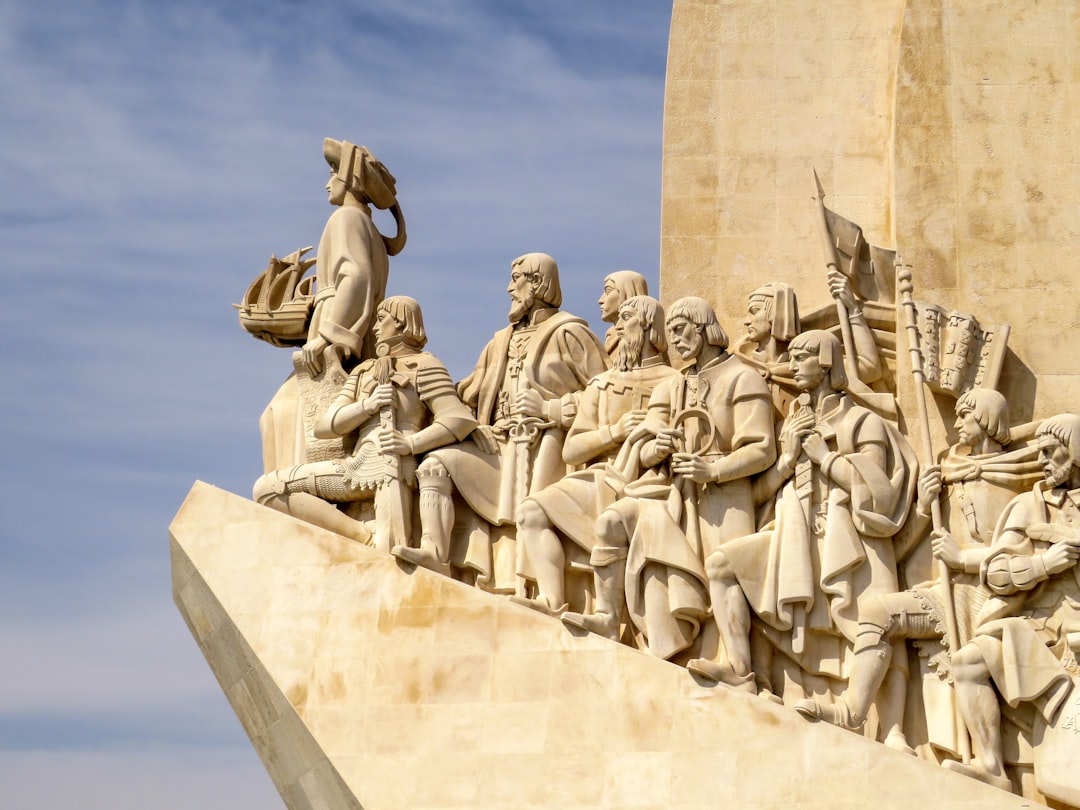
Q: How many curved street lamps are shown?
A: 0